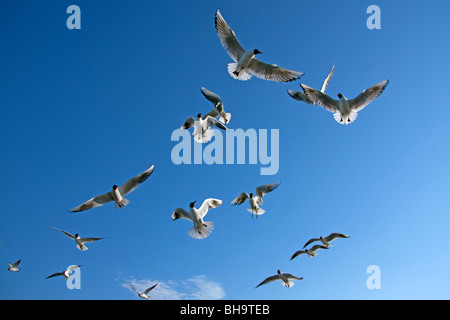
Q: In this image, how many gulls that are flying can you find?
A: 15